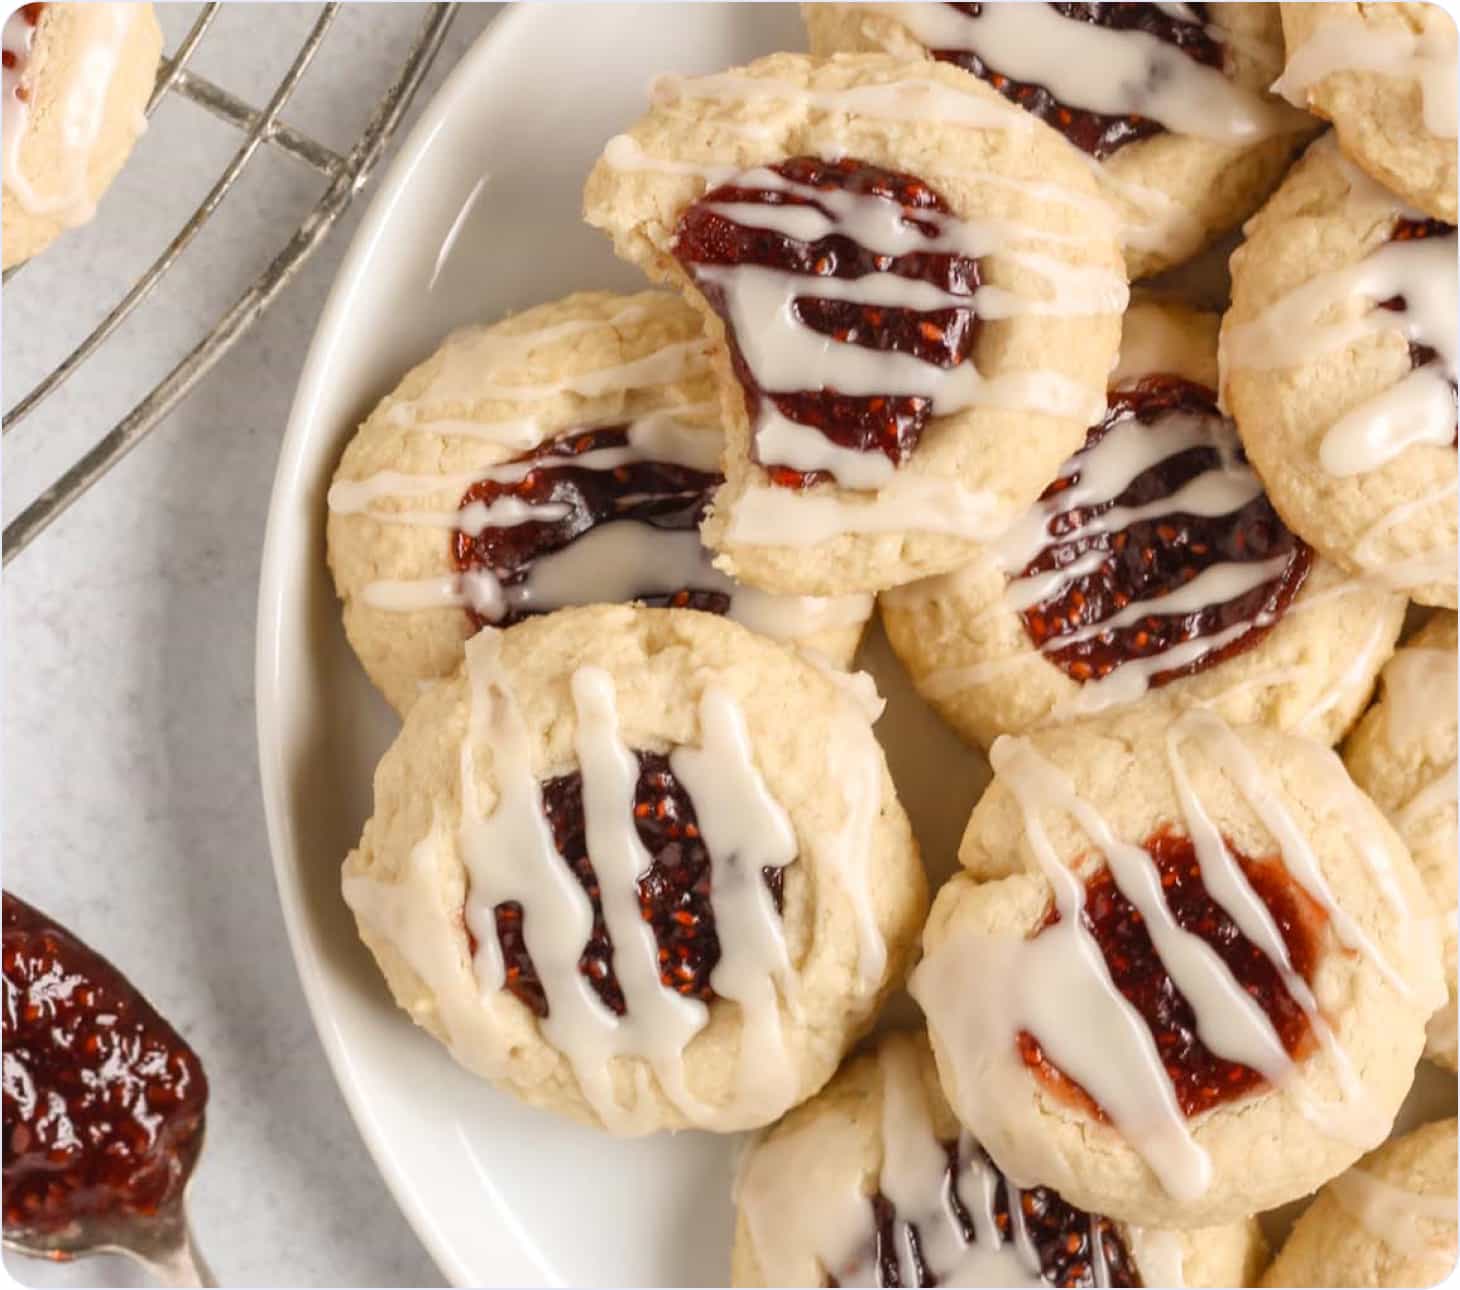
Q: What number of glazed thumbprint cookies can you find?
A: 12